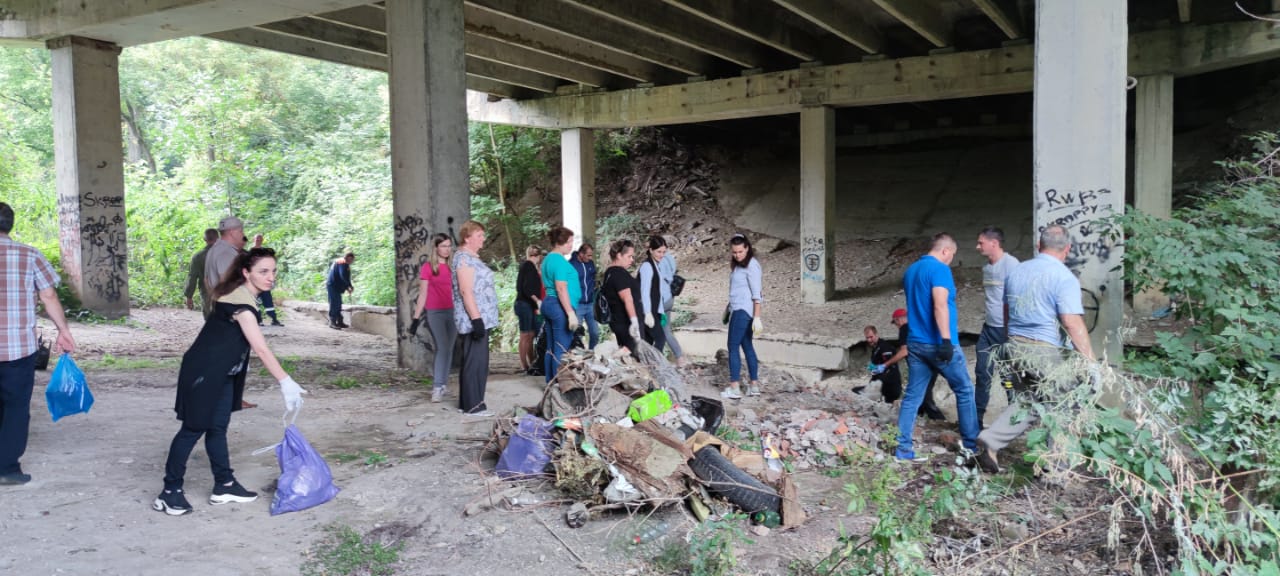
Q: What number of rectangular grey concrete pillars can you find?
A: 6